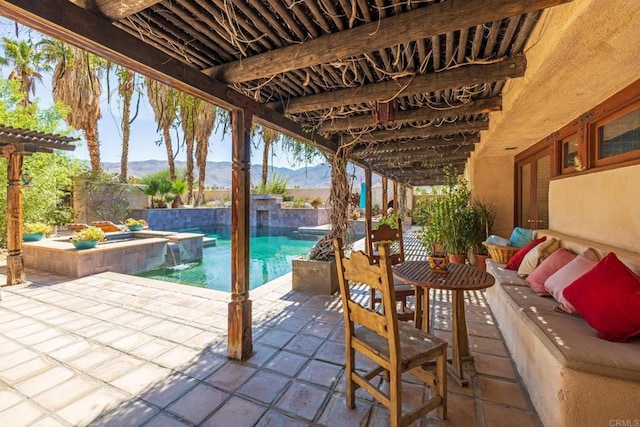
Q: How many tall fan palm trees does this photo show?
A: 7